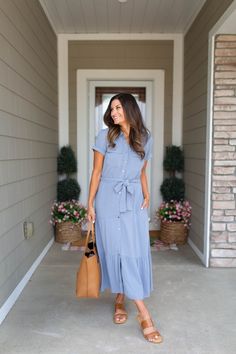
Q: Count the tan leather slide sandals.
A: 2